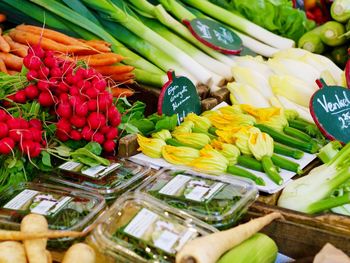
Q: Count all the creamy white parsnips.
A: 5